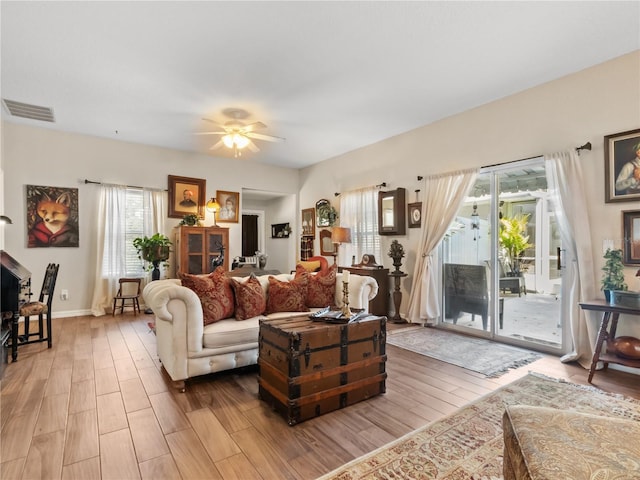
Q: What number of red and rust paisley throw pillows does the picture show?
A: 4